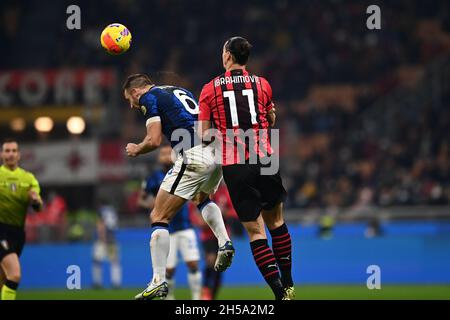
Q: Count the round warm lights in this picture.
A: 3